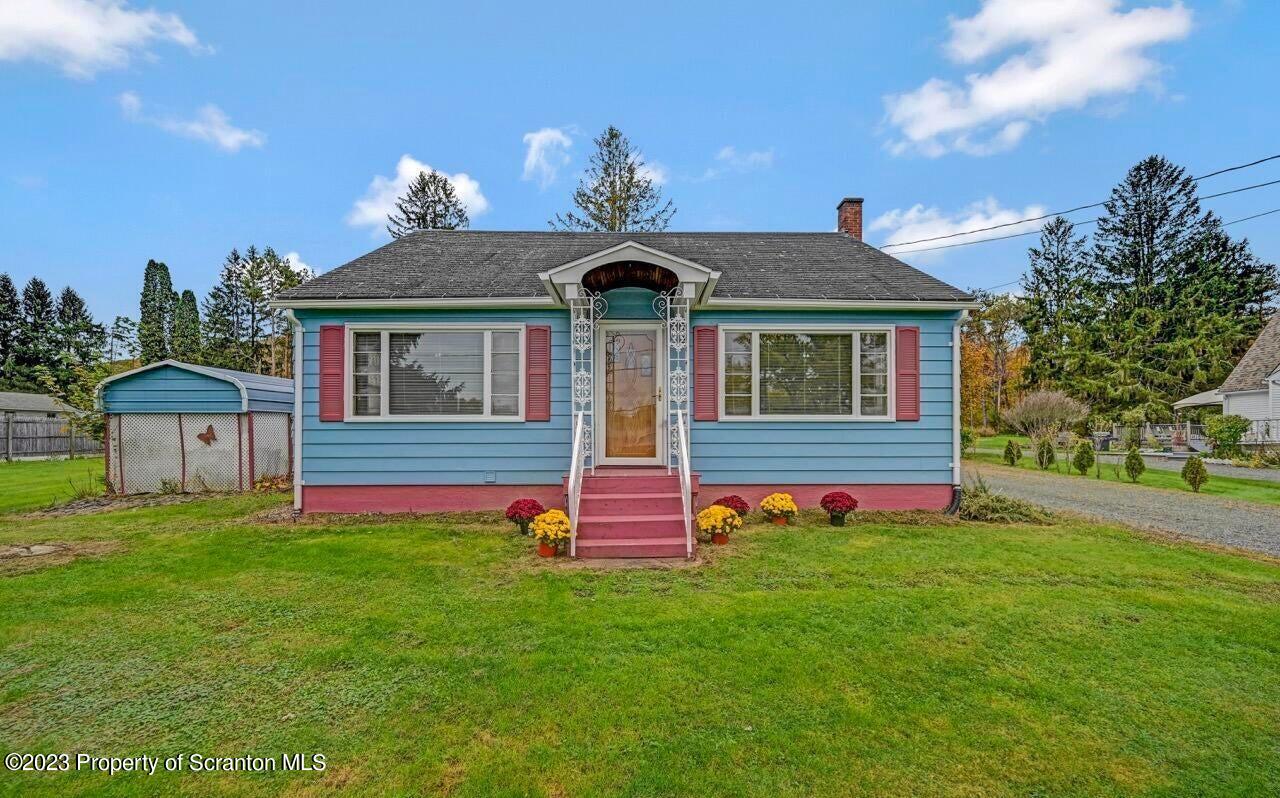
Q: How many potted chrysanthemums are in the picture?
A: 6